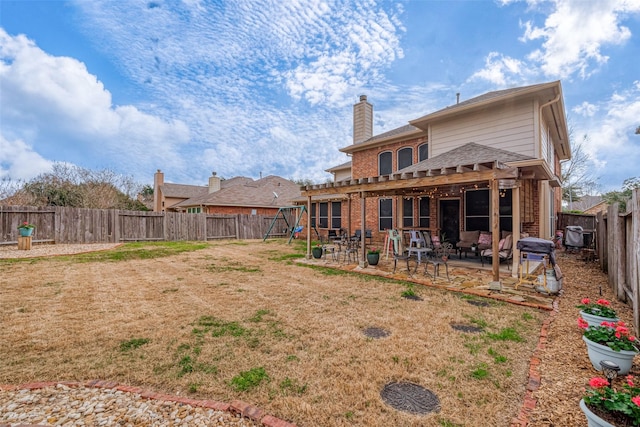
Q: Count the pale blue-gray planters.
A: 3